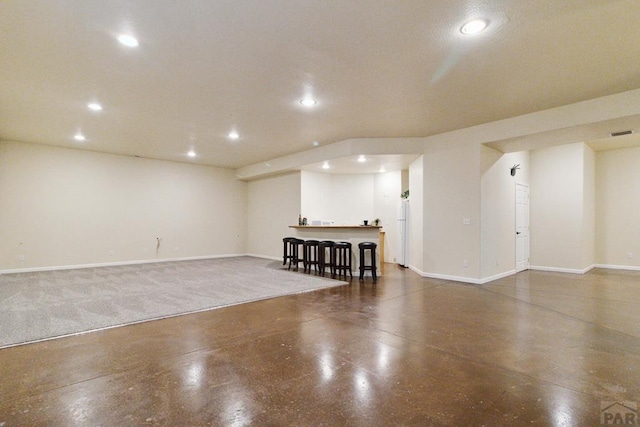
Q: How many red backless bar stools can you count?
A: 0